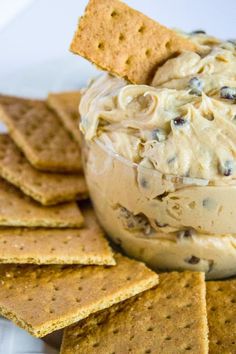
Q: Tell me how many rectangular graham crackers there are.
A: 9